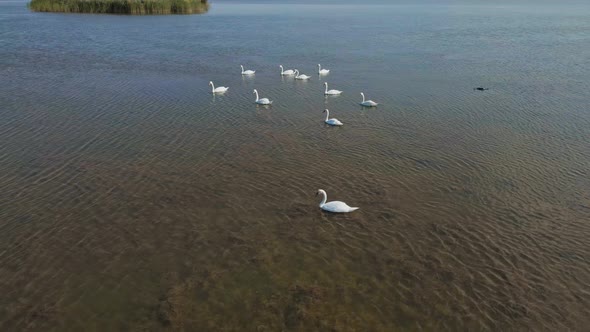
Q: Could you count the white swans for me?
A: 10